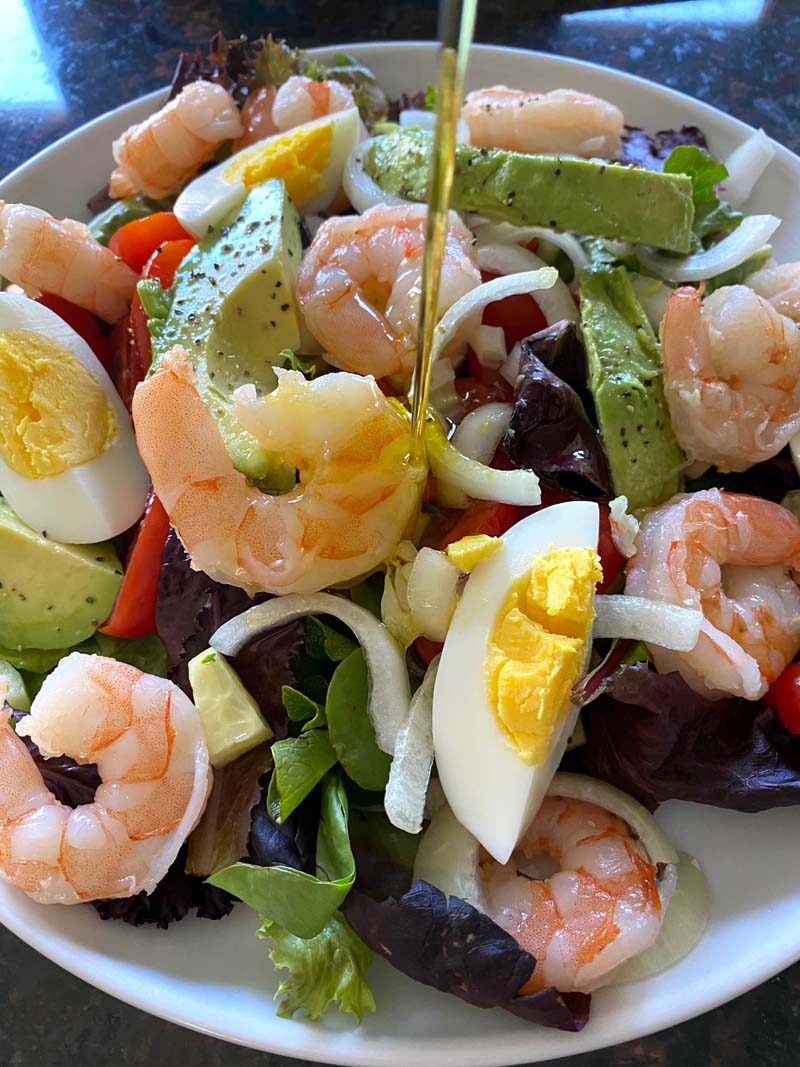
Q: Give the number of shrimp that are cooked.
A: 11